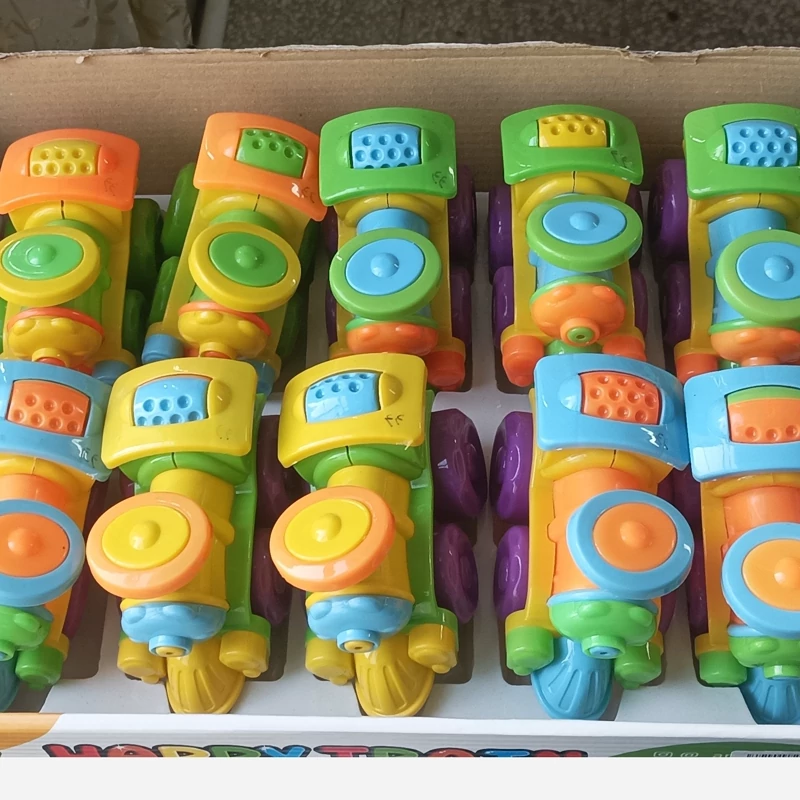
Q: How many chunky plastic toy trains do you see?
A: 10